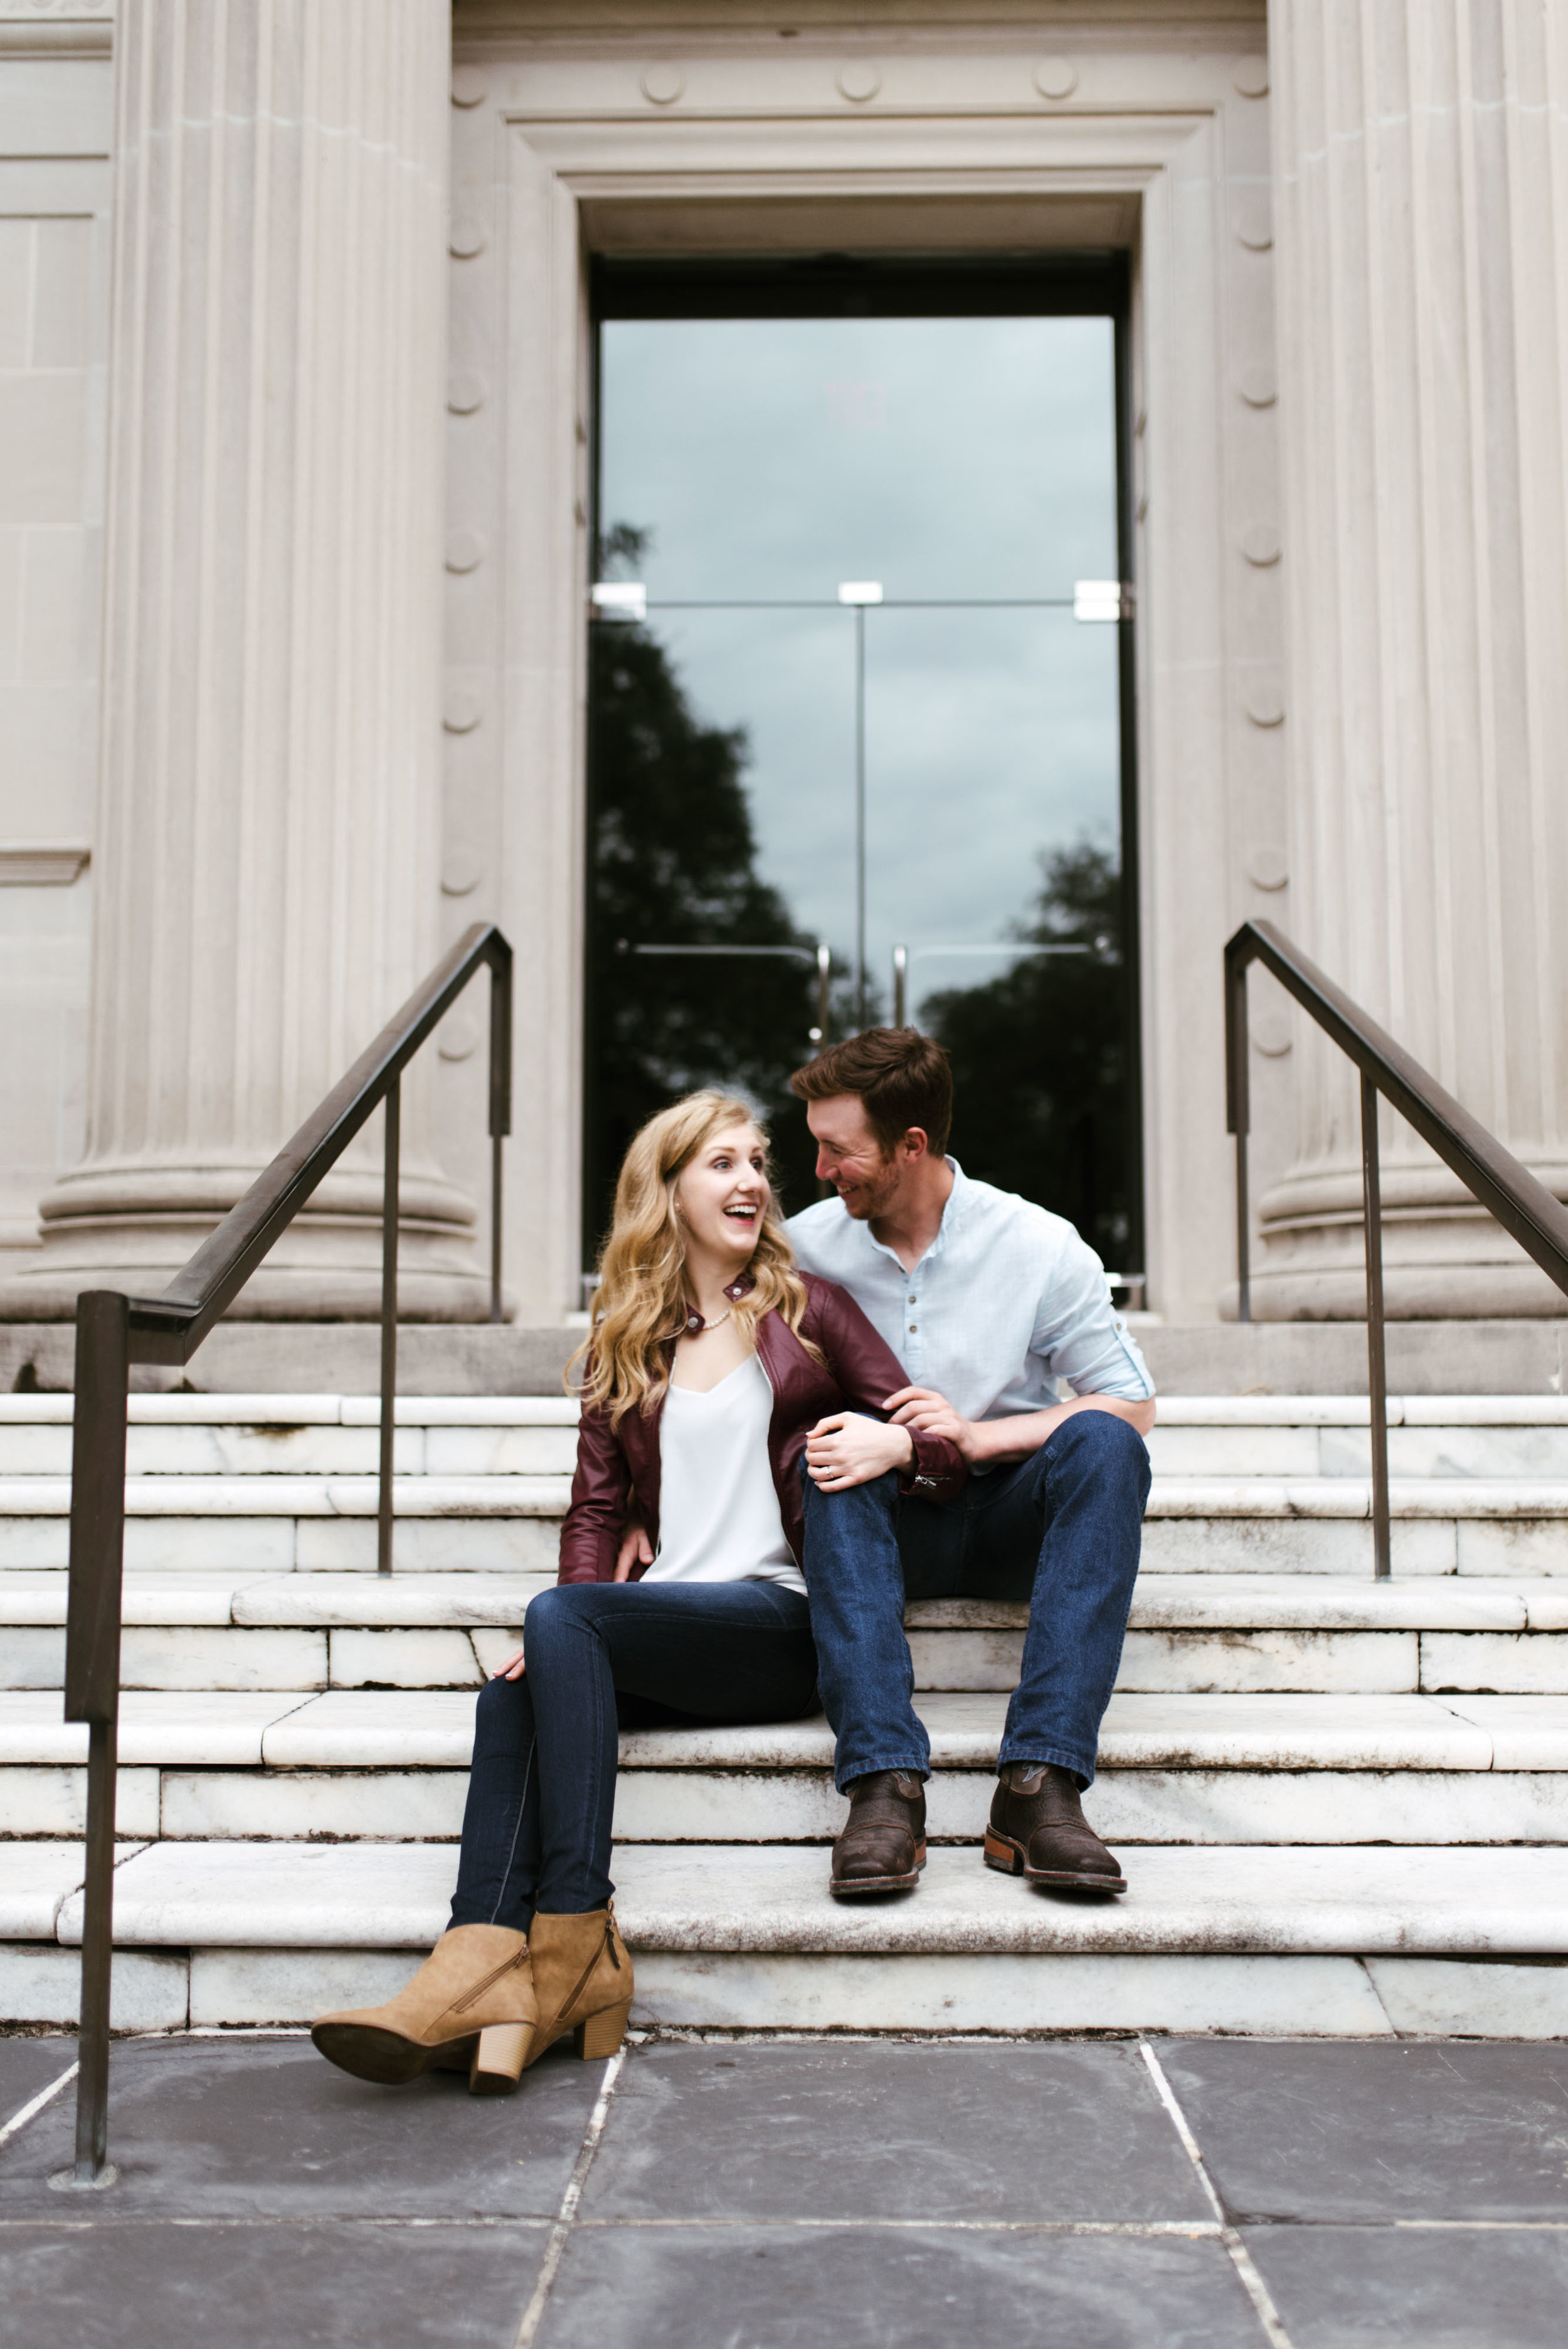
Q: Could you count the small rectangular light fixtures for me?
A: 3